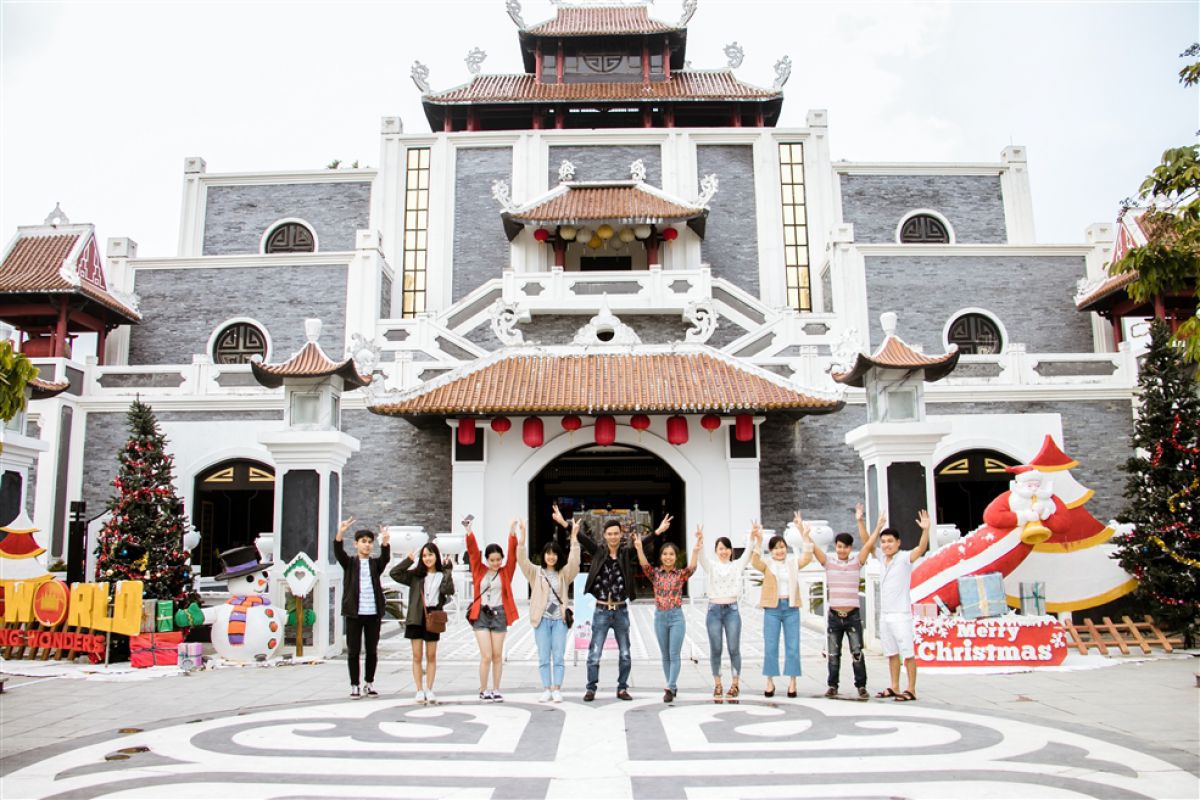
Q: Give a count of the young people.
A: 10